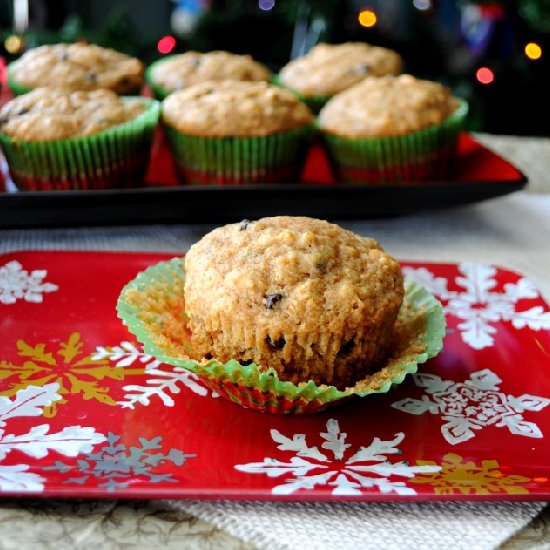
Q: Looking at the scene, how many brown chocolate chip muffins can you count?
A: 7